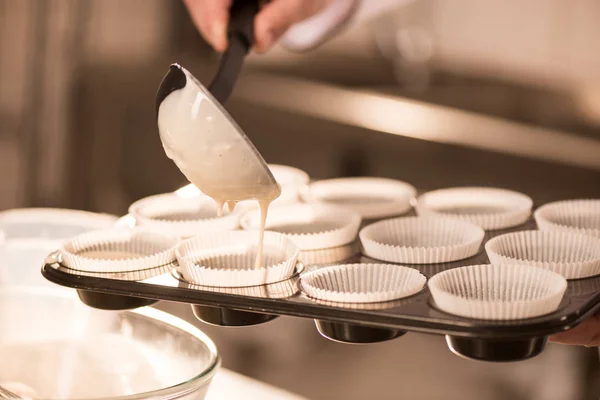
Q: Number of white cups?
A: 12